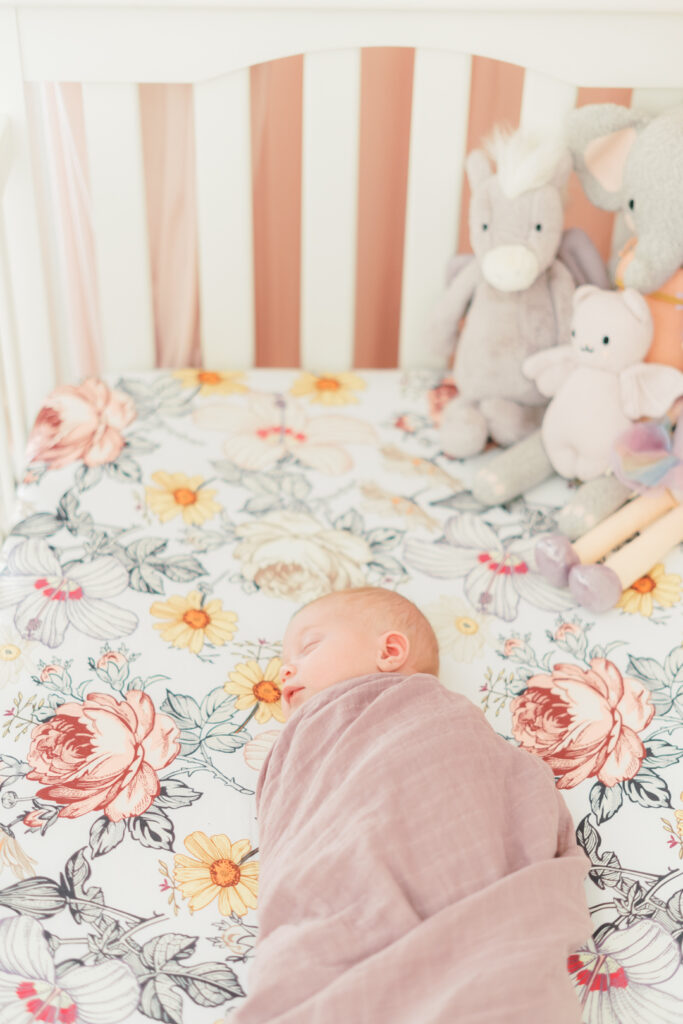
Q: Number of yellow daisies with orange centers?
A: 7